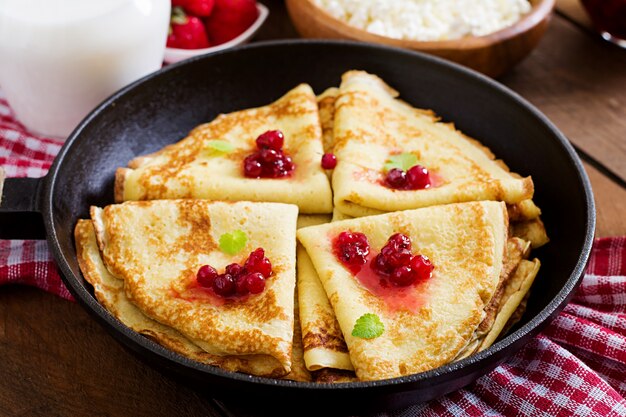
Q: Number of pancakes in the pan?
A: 4